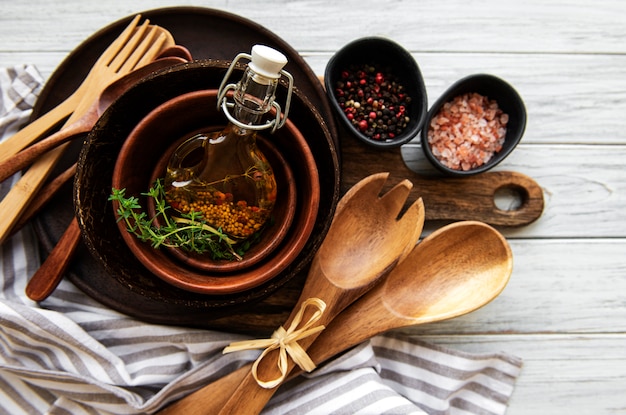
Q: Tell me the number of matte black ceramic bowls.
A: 2